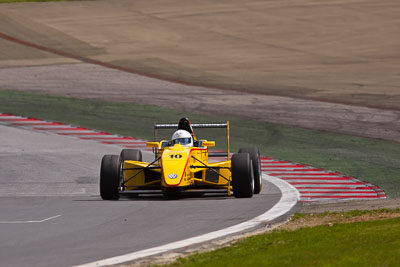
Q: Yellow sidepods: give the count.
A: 2